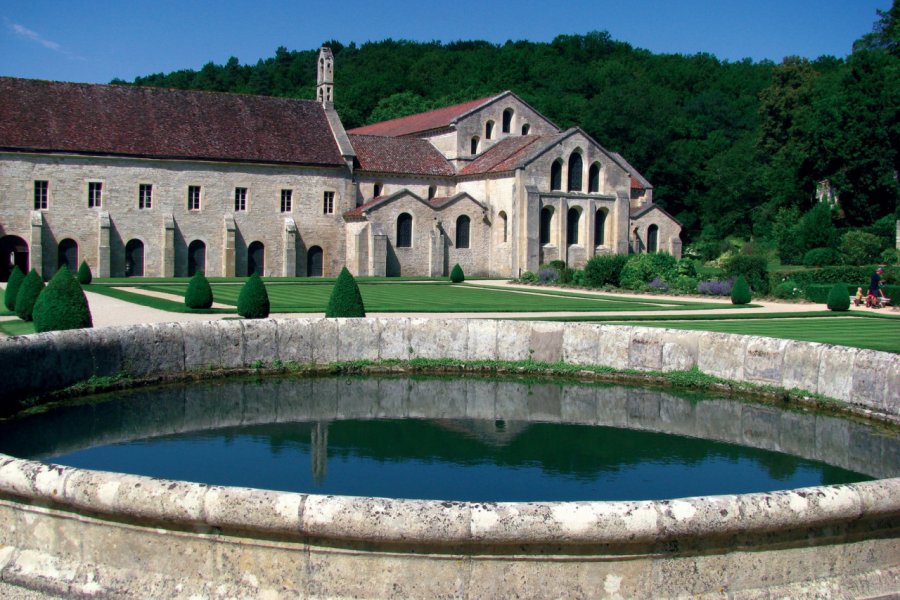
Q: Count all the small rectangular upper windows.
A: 7